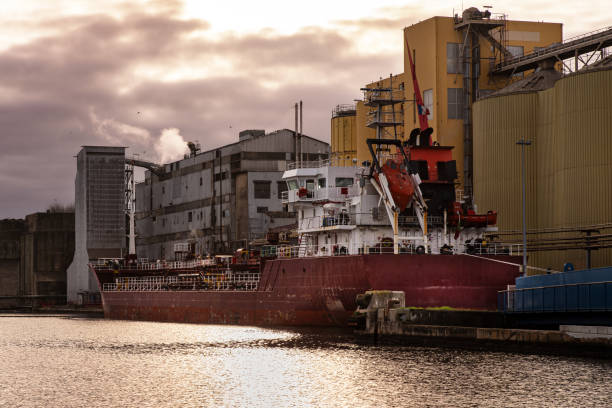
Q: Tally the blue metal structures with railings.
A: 1